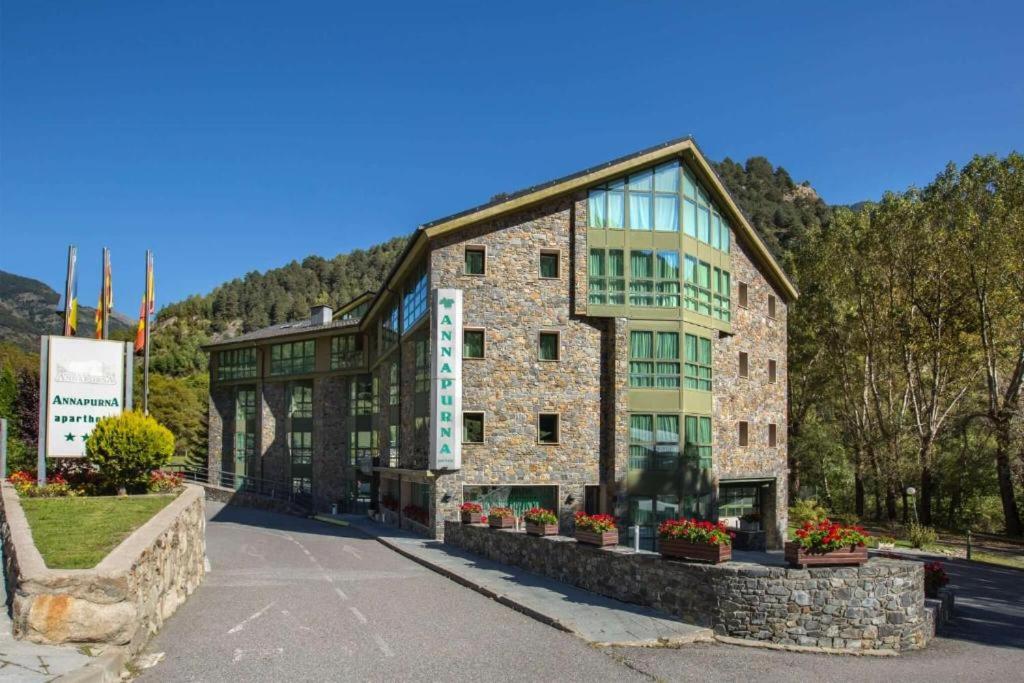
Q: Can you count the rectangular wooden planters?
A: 6